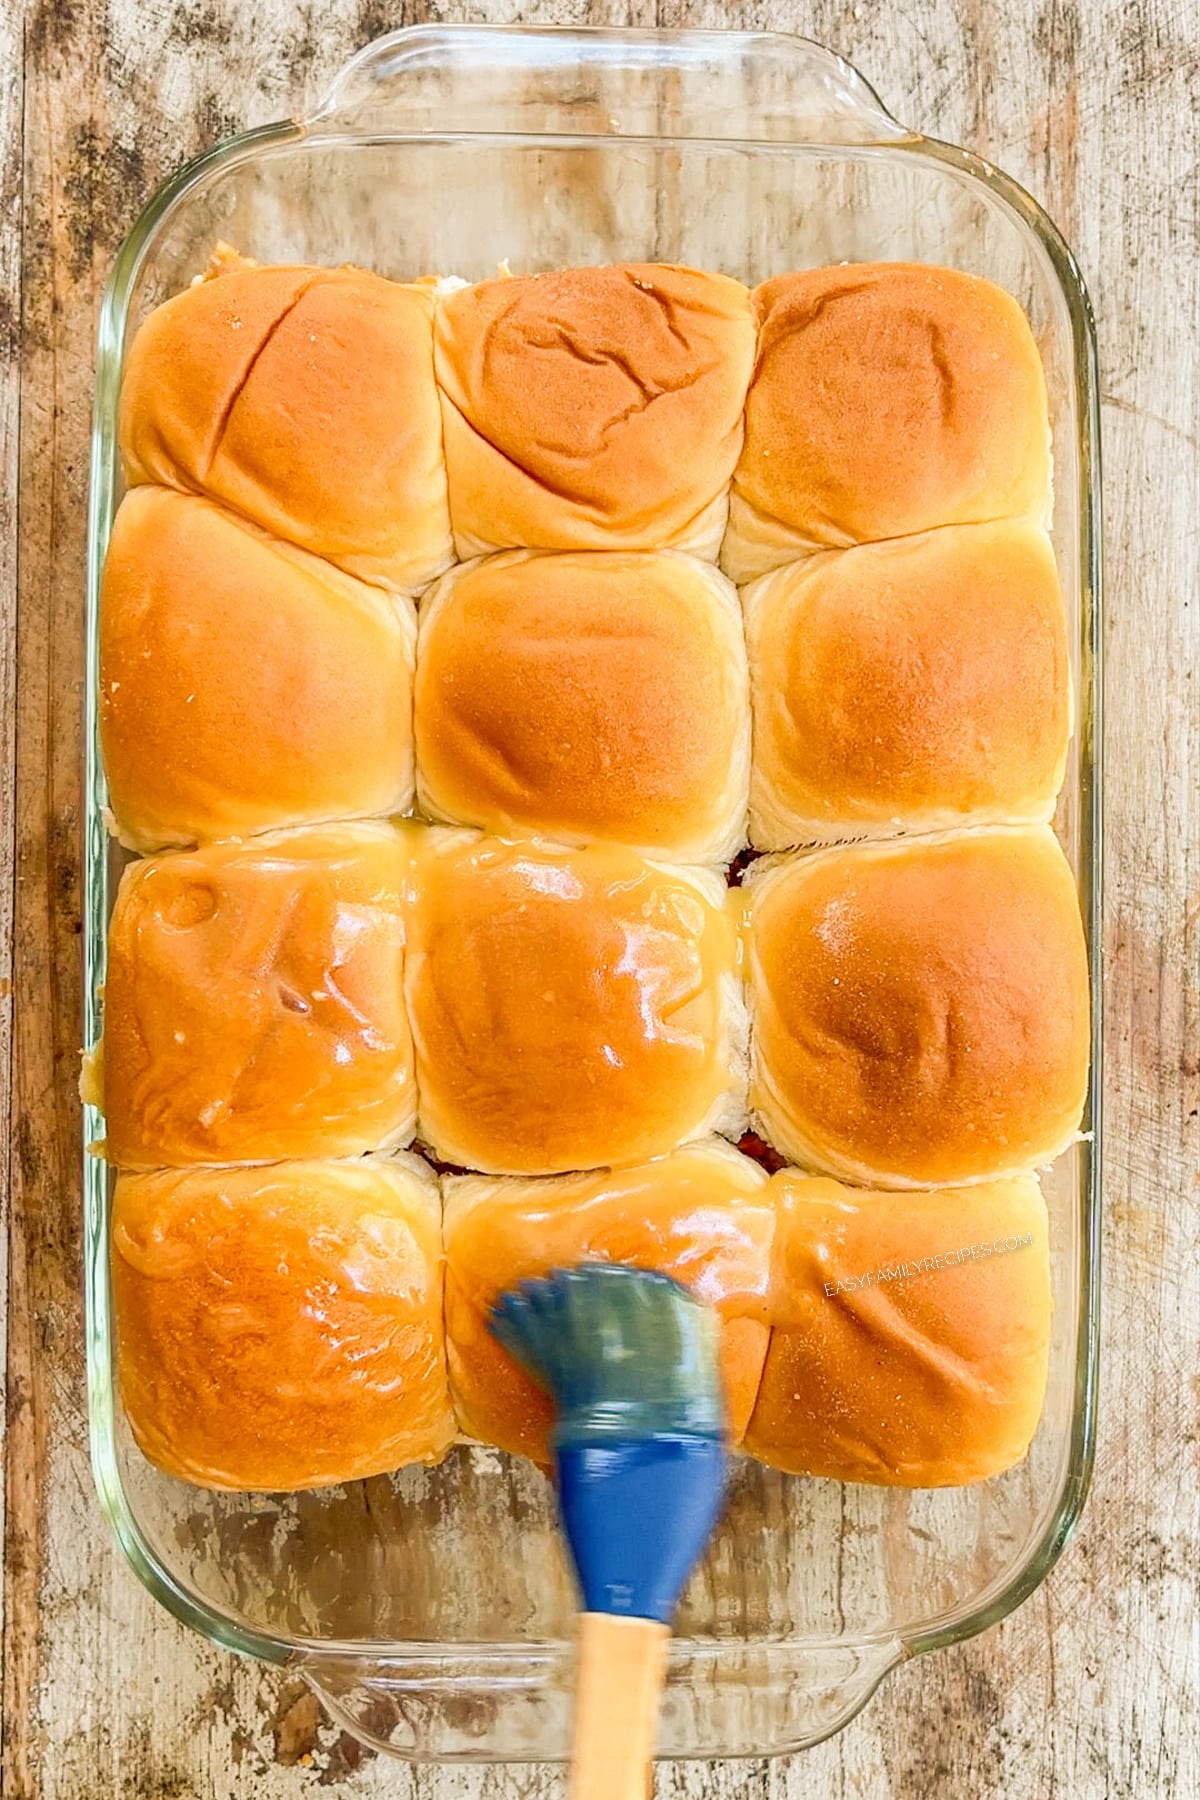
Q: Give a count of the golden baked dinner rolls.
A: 12